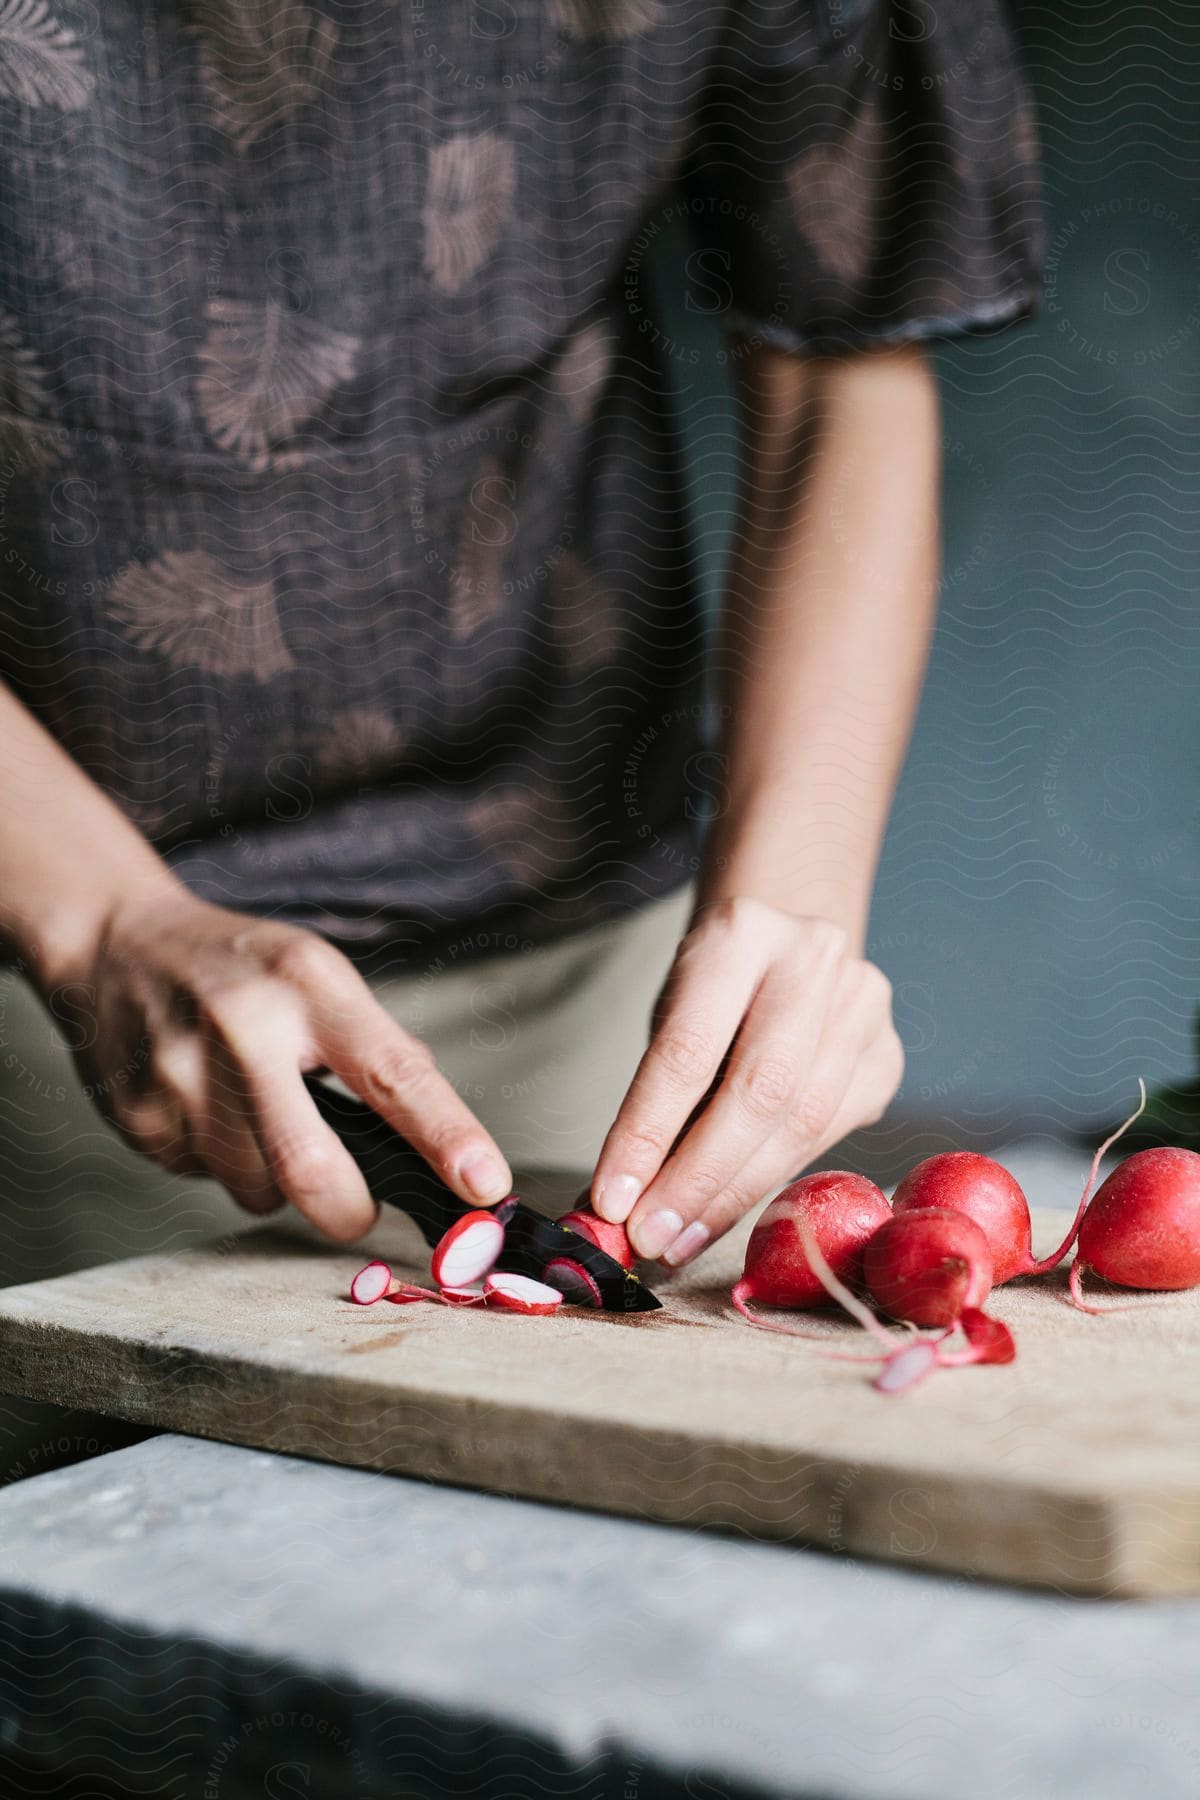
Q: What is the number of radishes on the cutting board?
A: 5